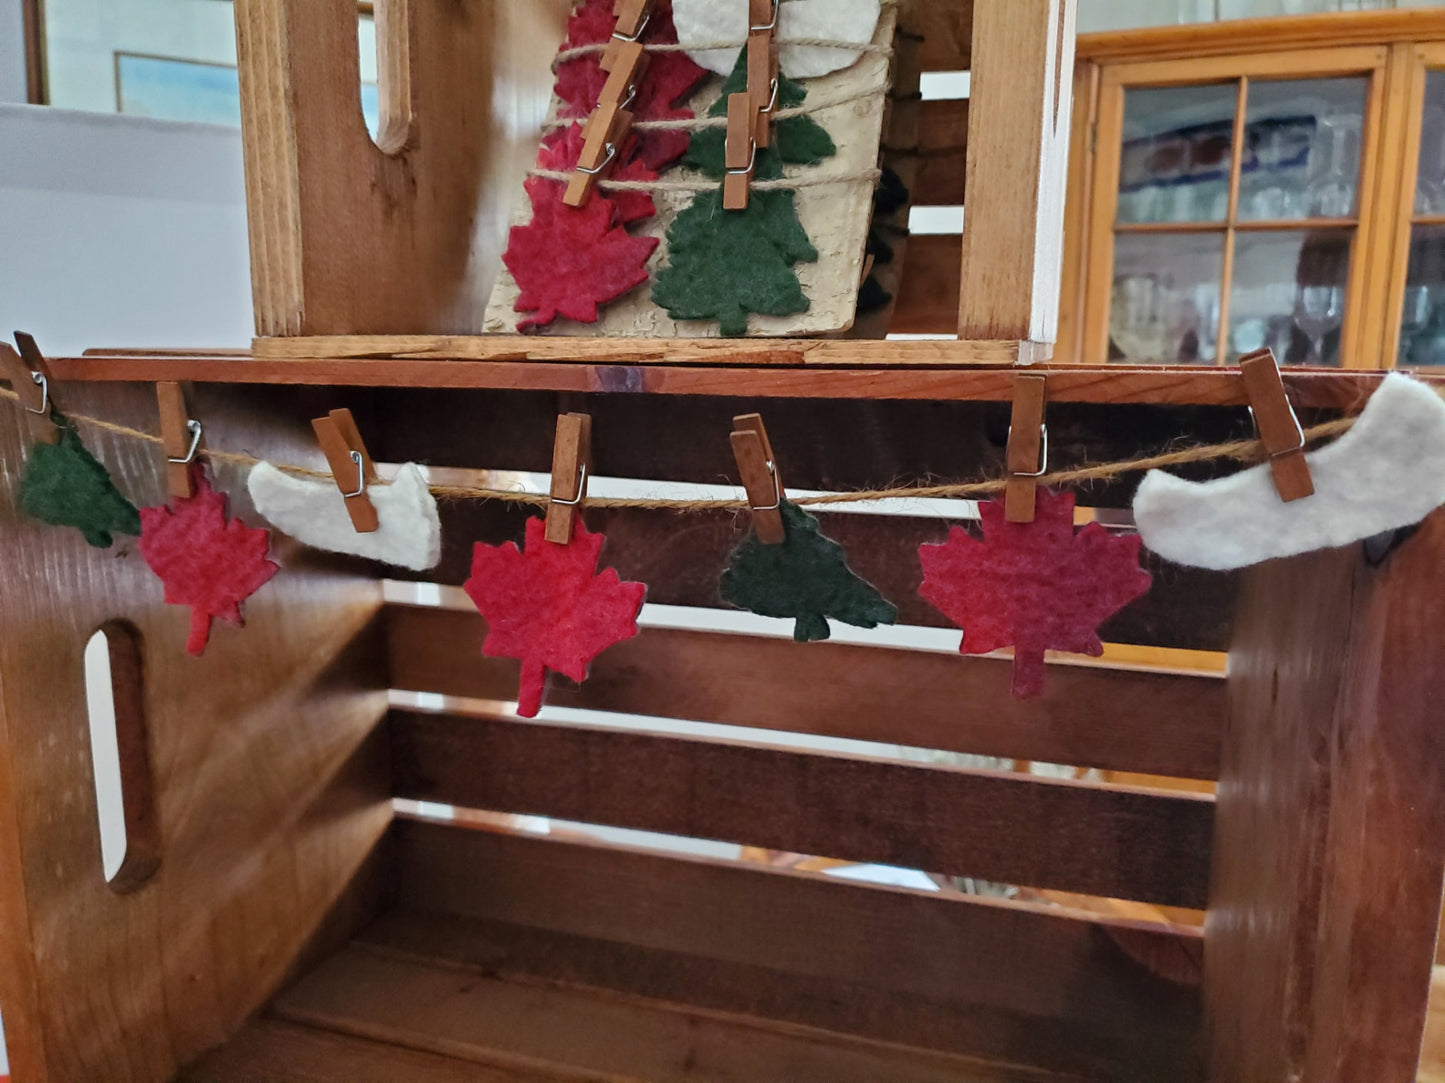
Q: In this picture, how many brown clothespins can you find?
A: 13